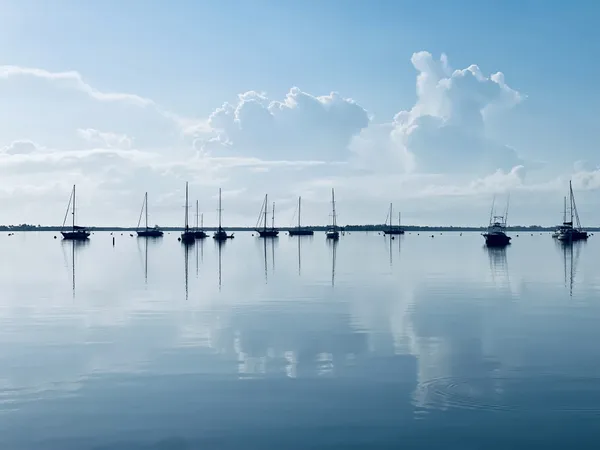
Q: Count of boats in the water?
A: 12